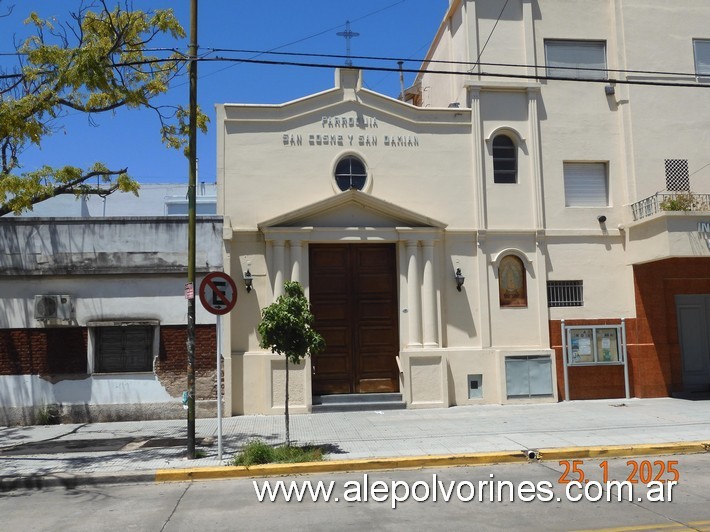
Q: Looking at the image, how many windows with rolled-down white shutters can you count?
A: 3